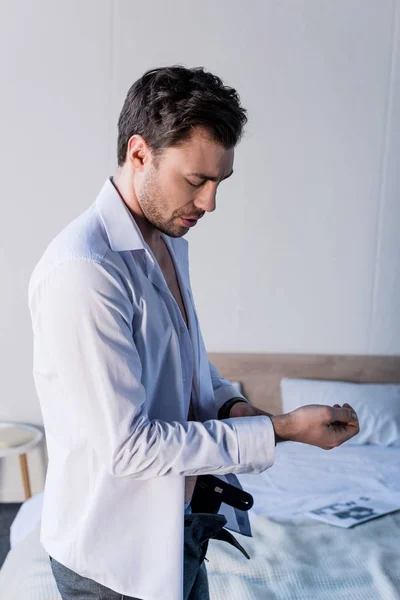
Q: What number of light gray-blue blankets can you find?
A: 1